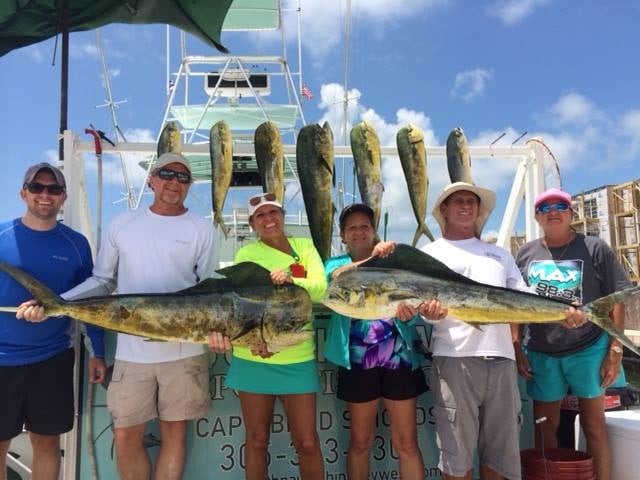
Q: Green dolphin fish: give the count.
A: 9